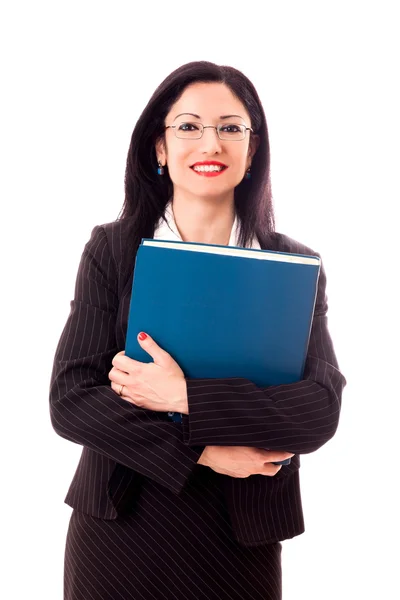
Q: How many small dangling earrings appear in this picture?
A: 2